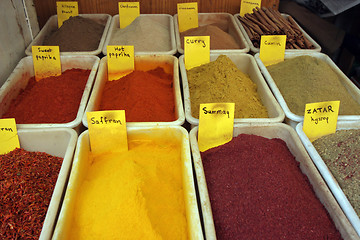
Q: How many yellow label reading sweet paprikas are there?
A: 1